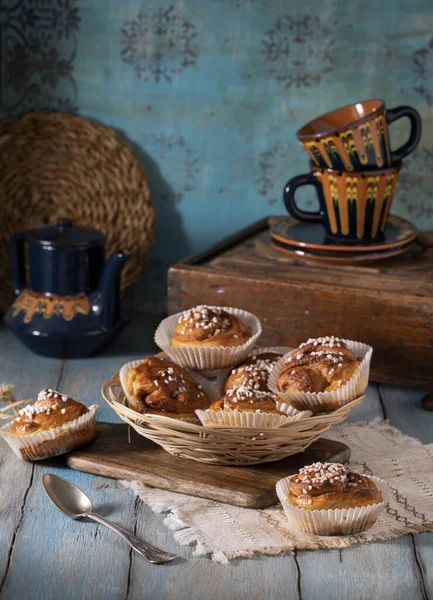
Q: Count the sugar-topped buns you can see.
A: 7